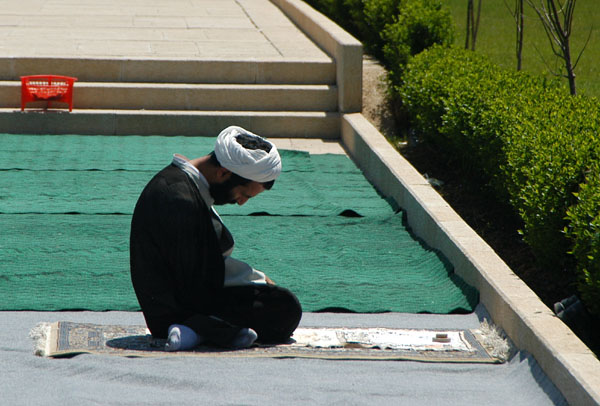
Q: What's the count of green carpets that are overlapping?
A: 3